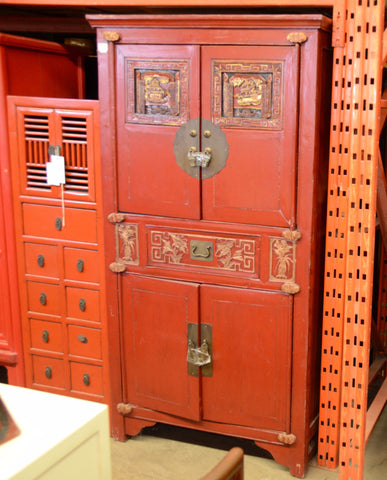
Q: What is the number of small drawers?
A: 8